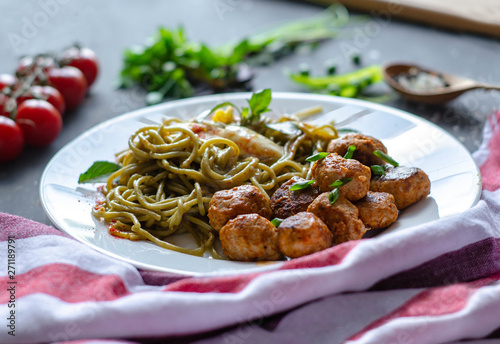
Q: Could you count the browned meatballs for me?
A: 9